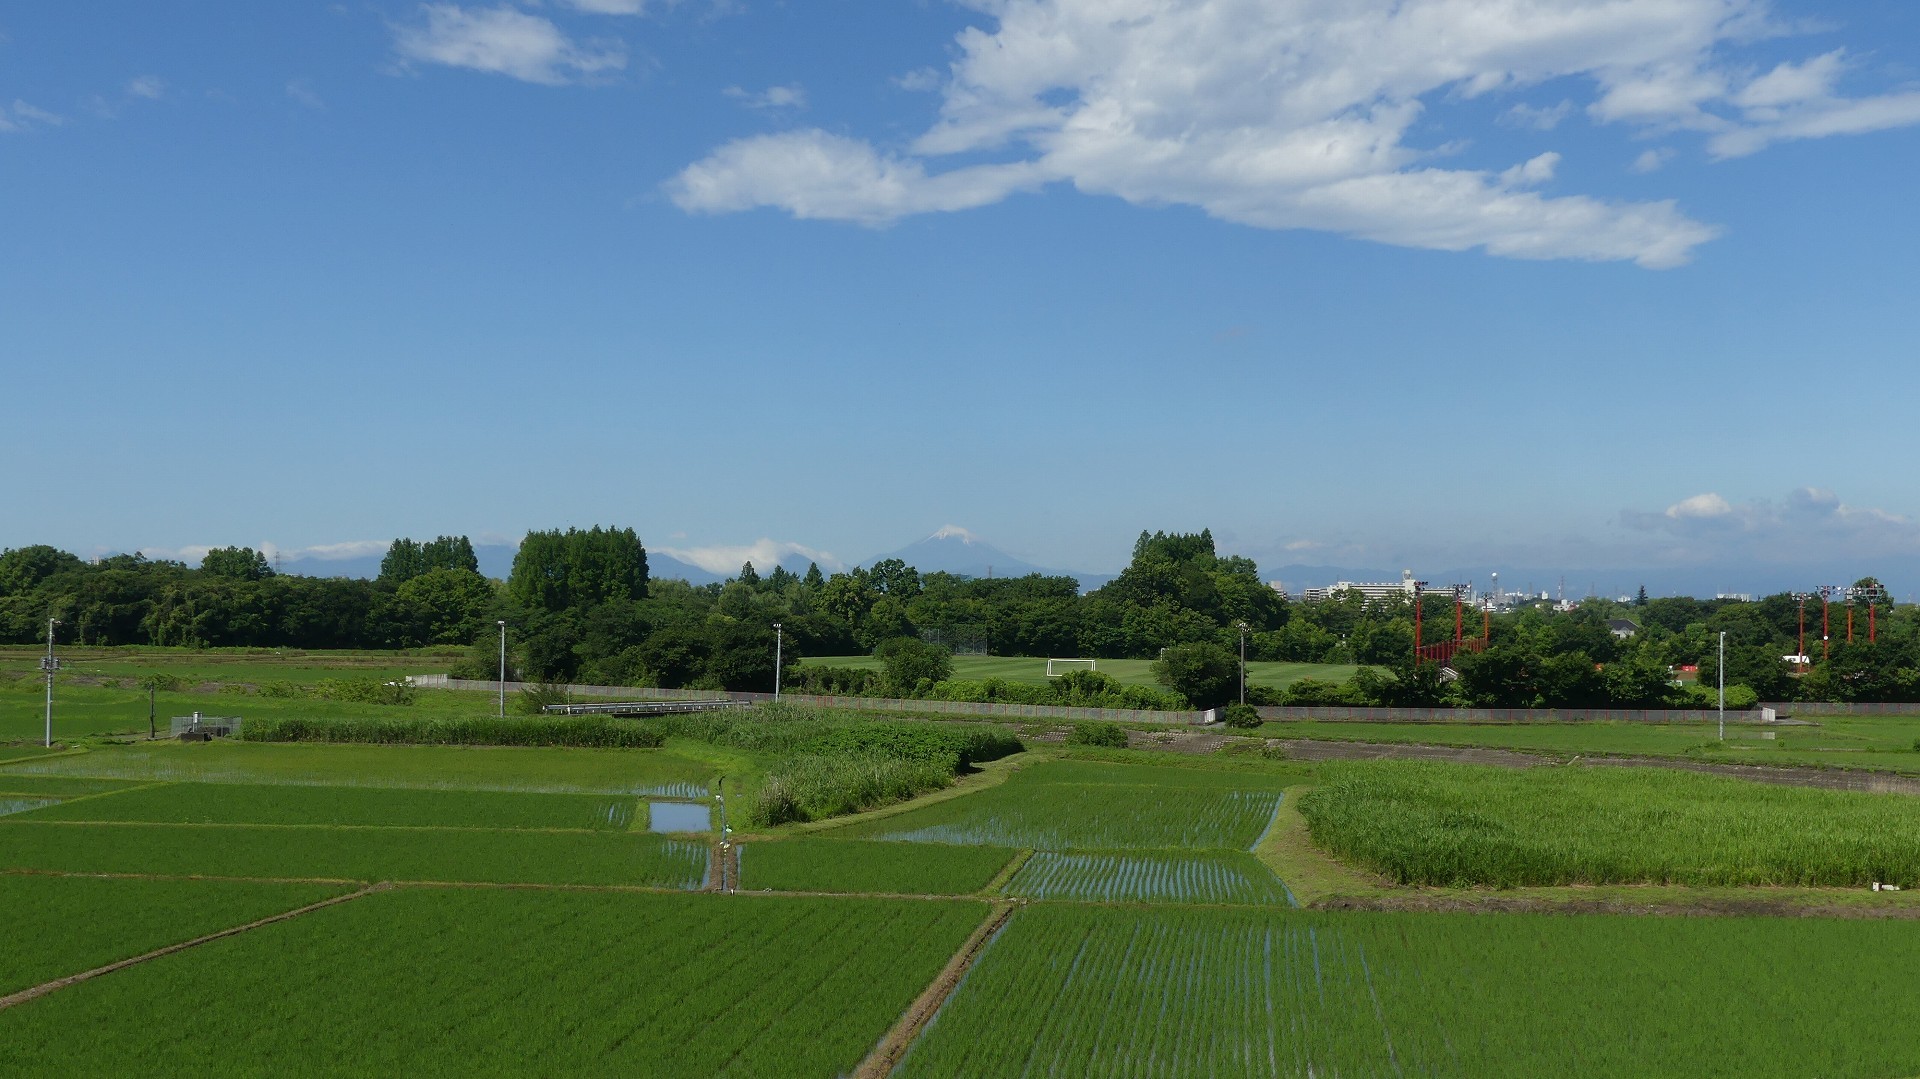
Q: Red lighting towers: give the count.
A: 7